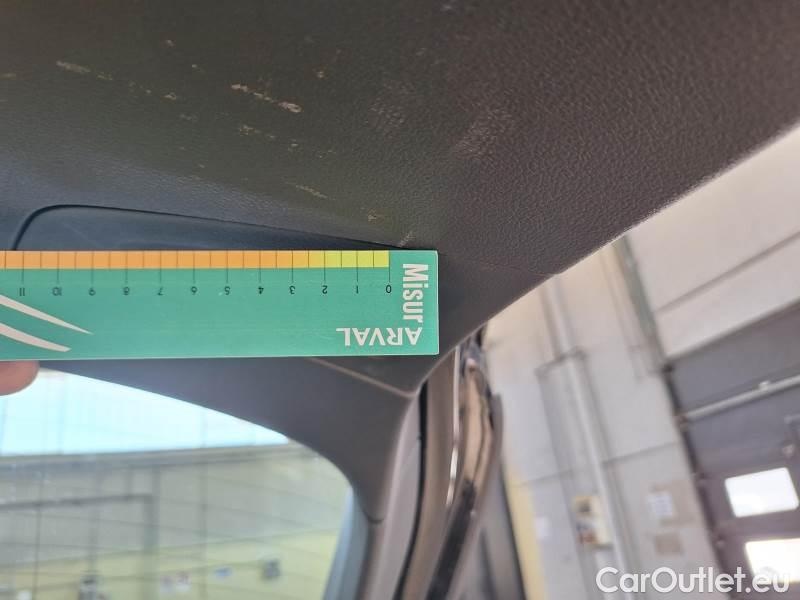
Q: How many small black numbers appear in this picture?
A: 12